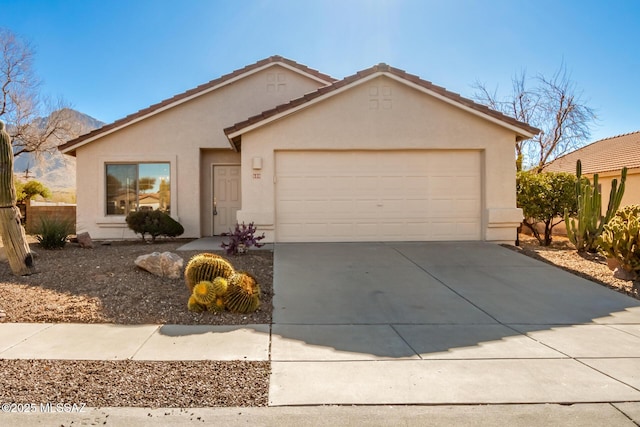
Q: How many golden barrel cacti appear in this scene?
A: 6